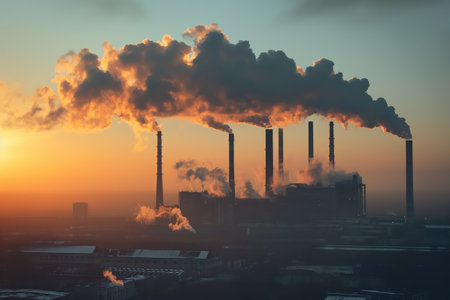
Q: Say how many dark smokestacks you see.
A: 7